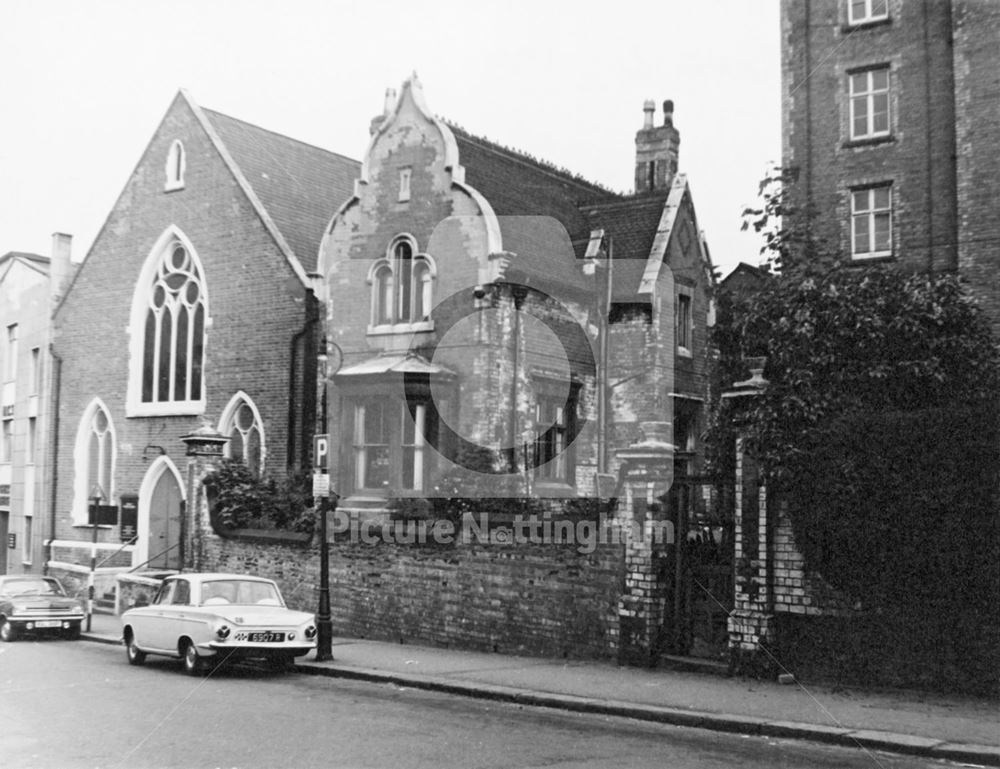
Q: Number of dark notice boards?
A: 2